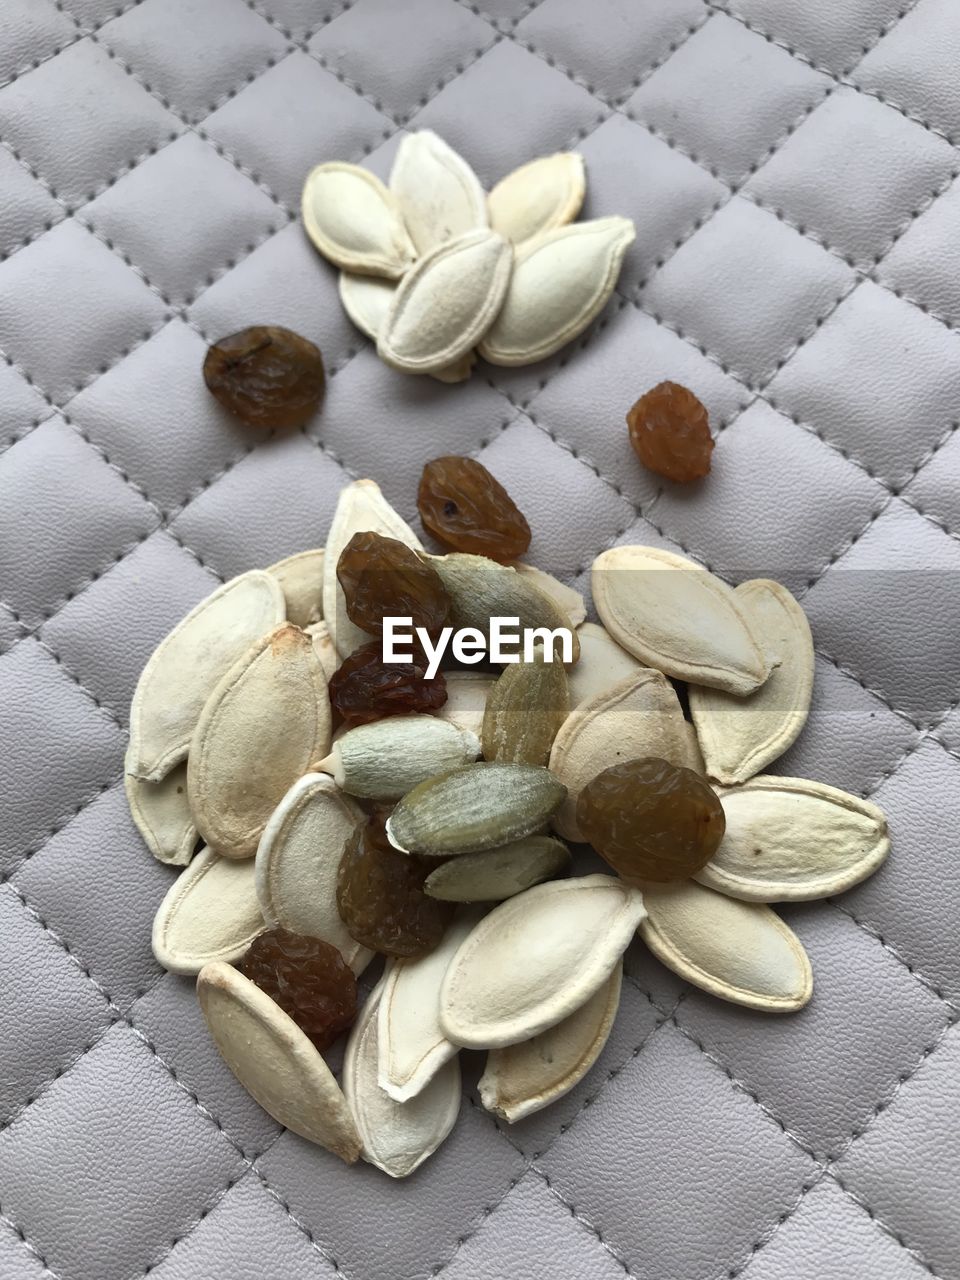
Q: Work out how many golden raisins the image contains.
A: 8